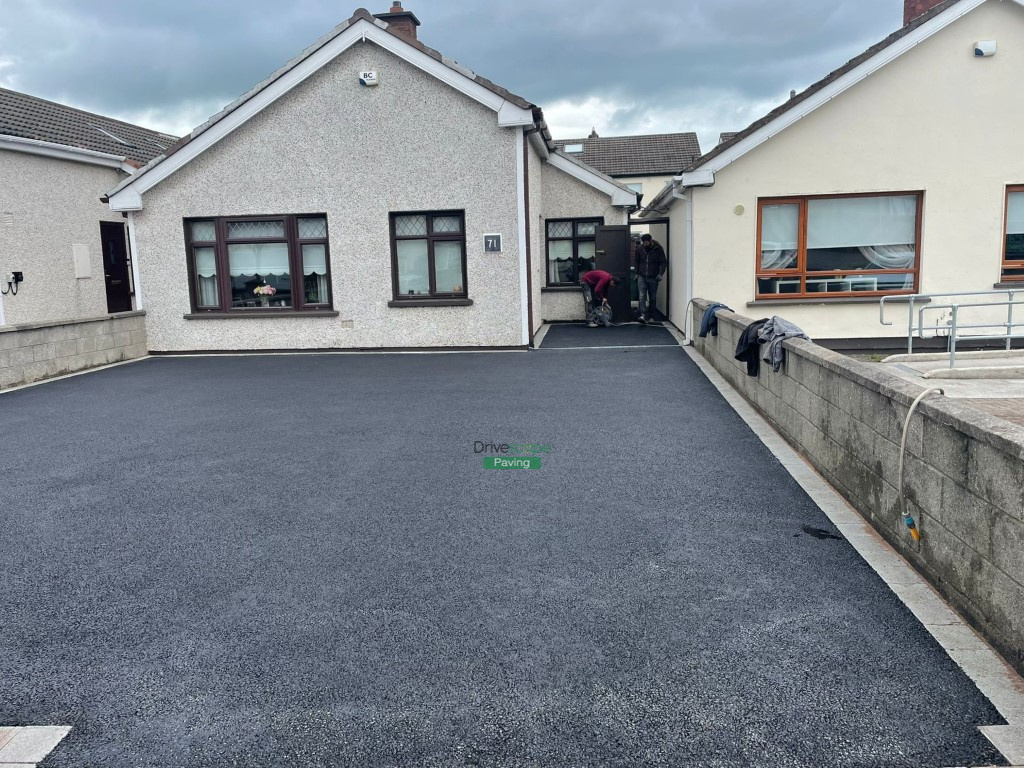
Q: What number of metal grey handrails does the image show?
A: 2